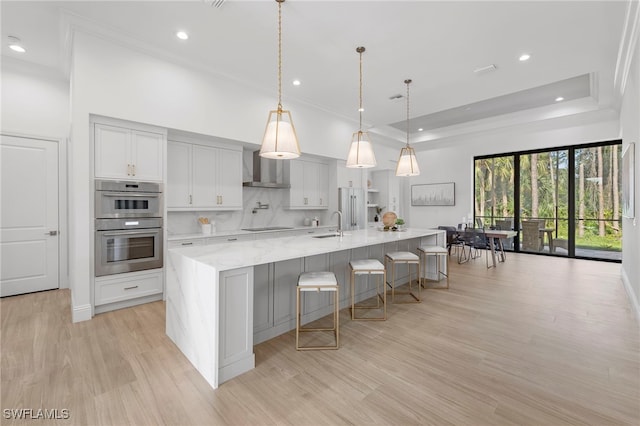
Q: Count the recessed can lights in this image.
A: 7